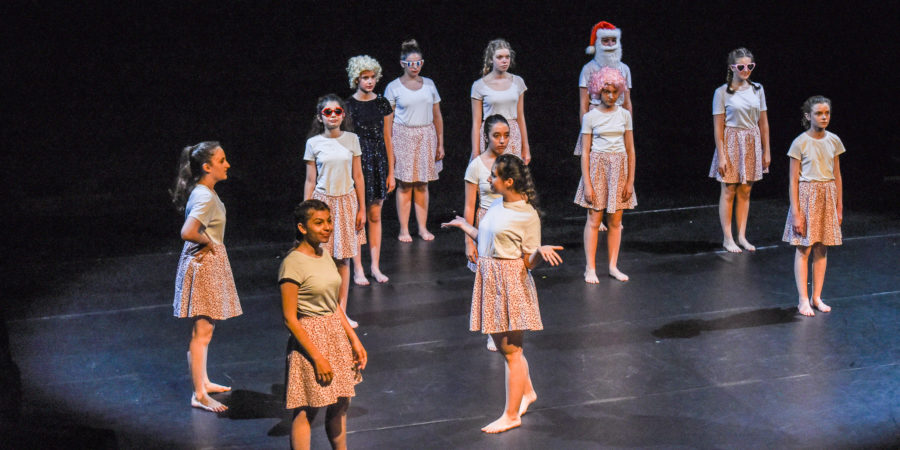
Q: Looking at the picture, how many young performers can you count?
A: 12